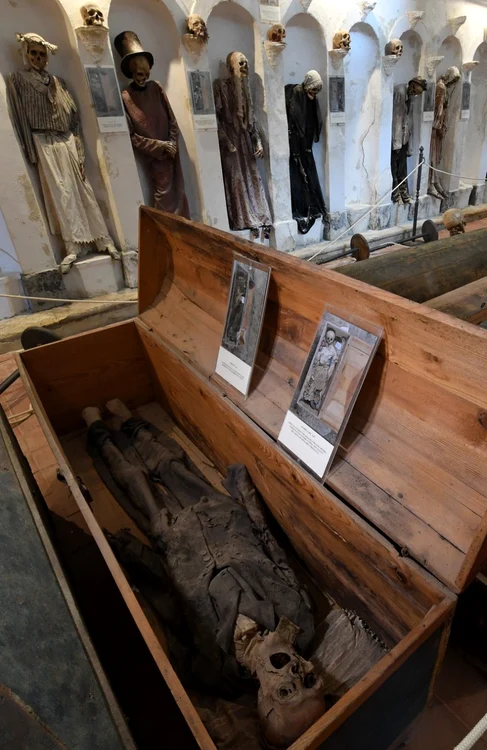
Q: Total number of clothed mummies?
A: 7